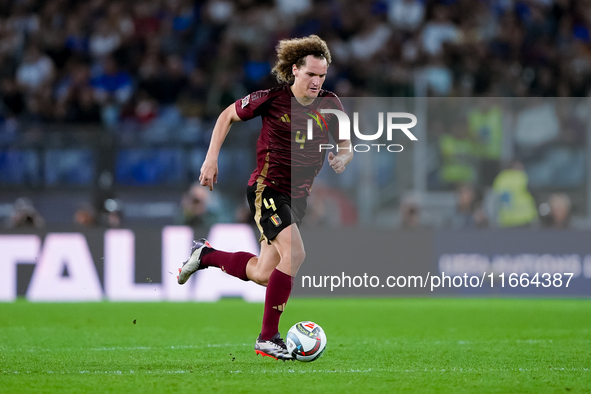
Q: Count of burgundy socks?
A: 2